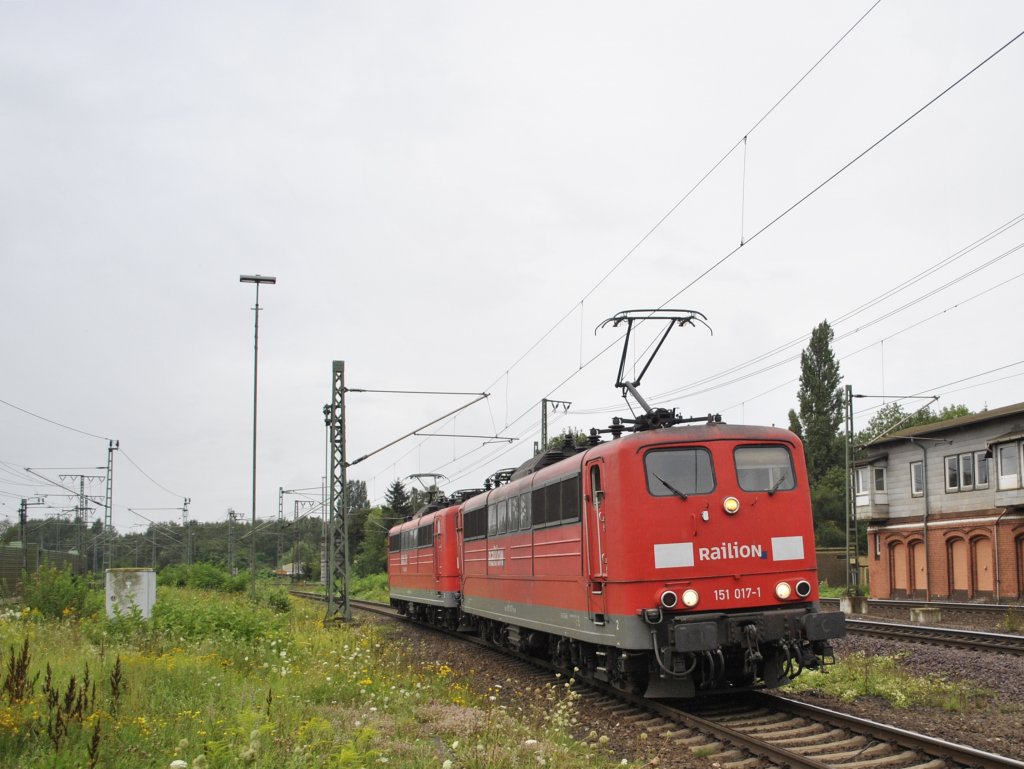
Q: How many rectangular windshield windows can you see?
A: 2